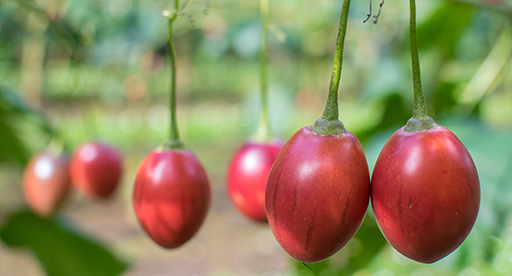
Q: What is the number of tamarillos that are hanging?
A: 6